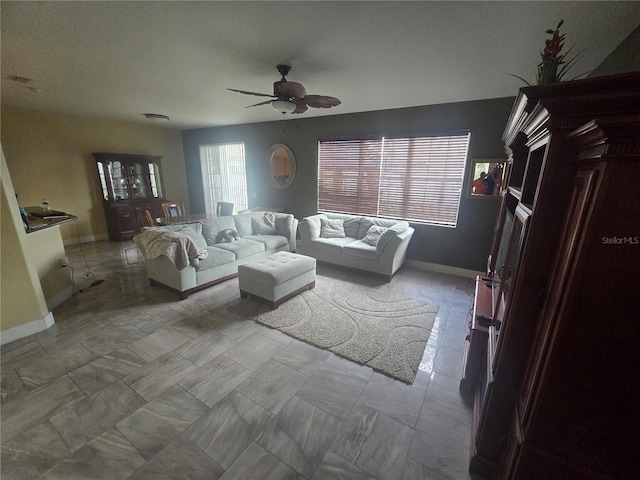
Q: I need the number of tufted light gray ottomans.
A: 1